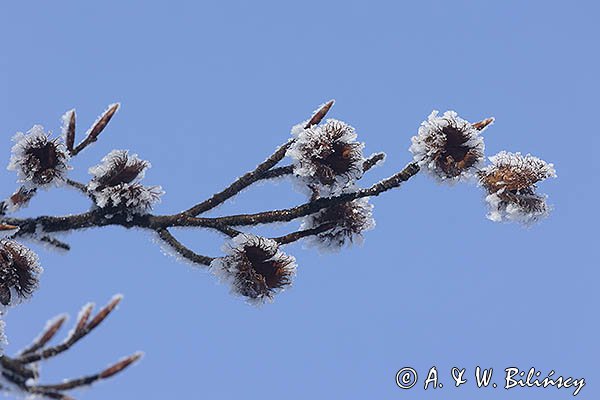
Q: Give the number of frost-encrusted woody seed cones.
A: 8